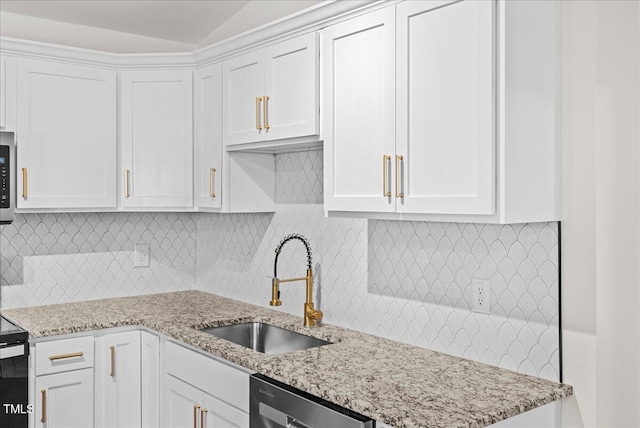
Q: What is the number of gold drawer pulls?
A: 12